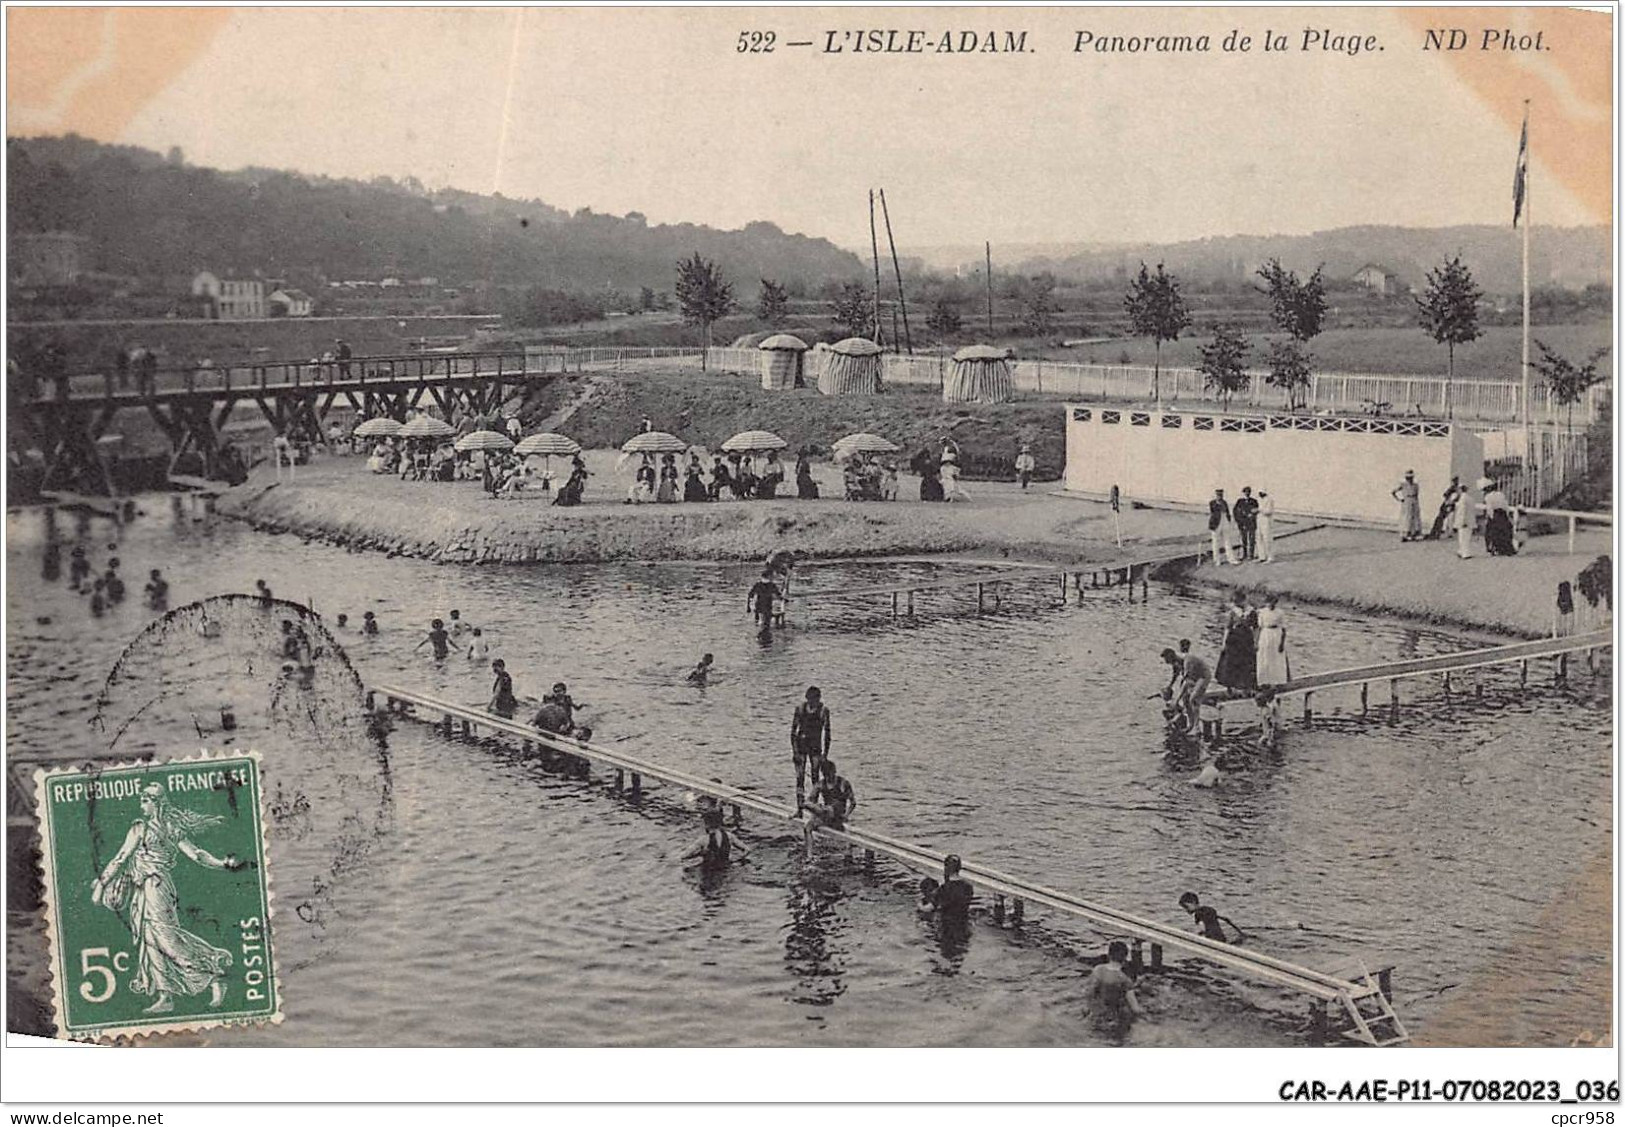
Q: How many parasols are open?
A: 7